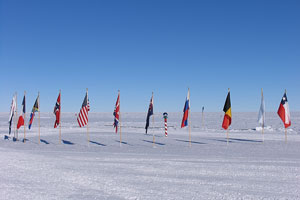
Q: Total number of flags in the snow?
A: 11